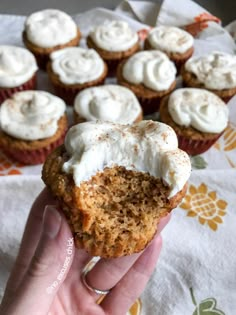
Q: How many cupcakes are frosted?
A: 11